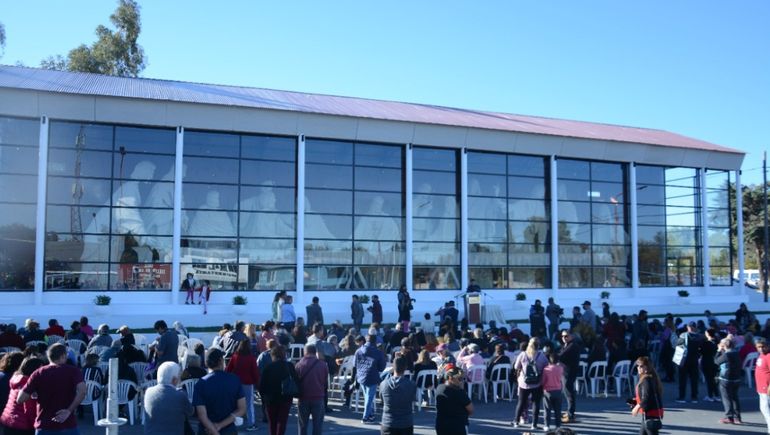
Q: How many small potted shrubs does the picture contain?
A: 6